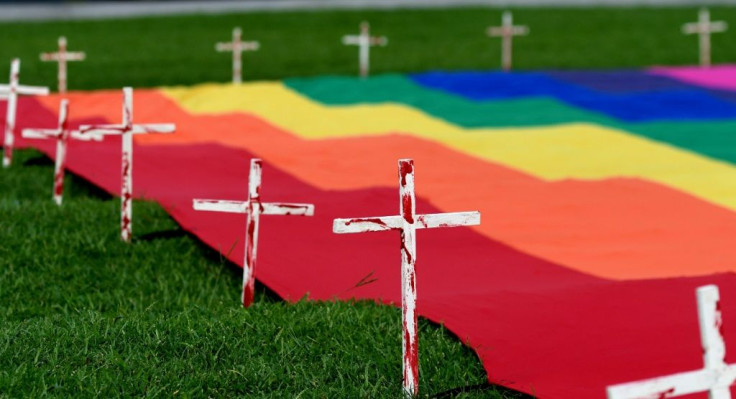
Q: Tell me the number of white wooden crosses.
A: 11